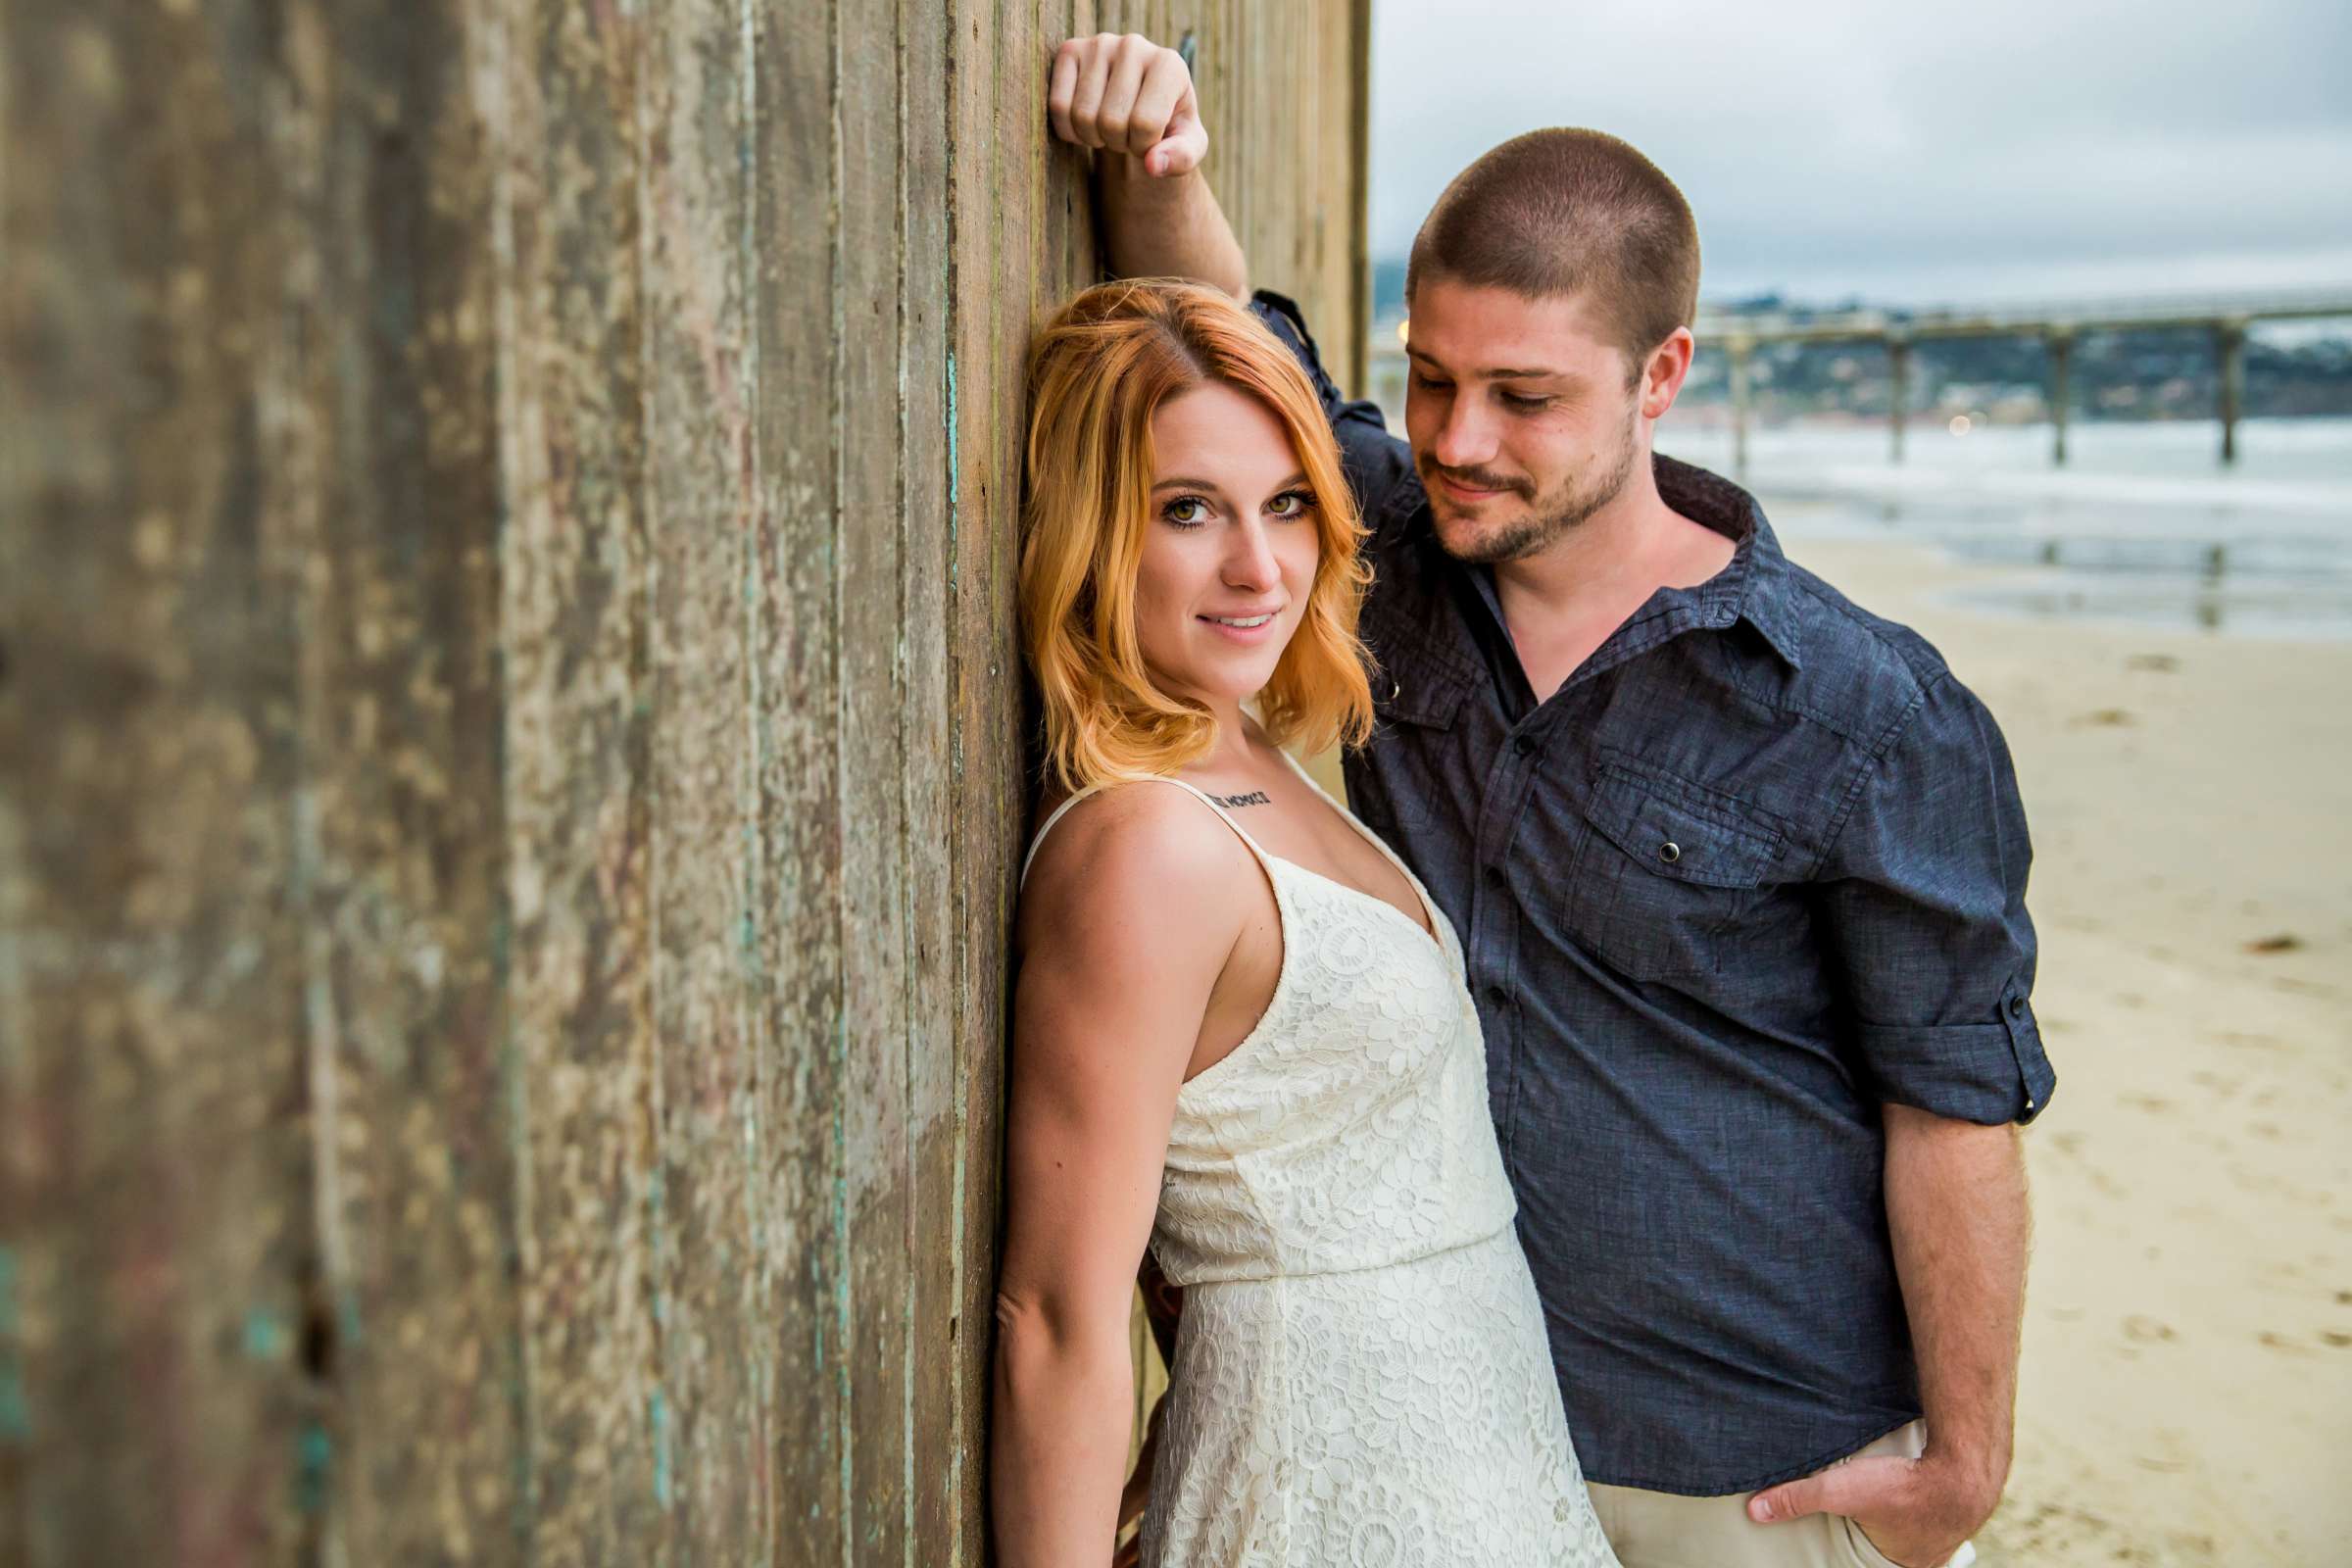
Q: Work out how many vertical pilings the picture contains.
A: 4